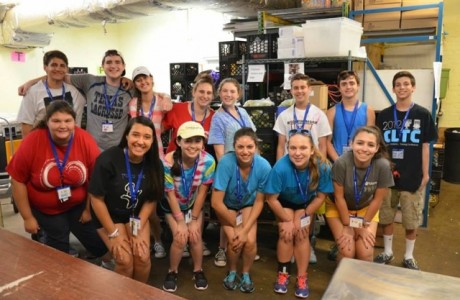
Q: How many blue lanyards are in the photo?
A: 14